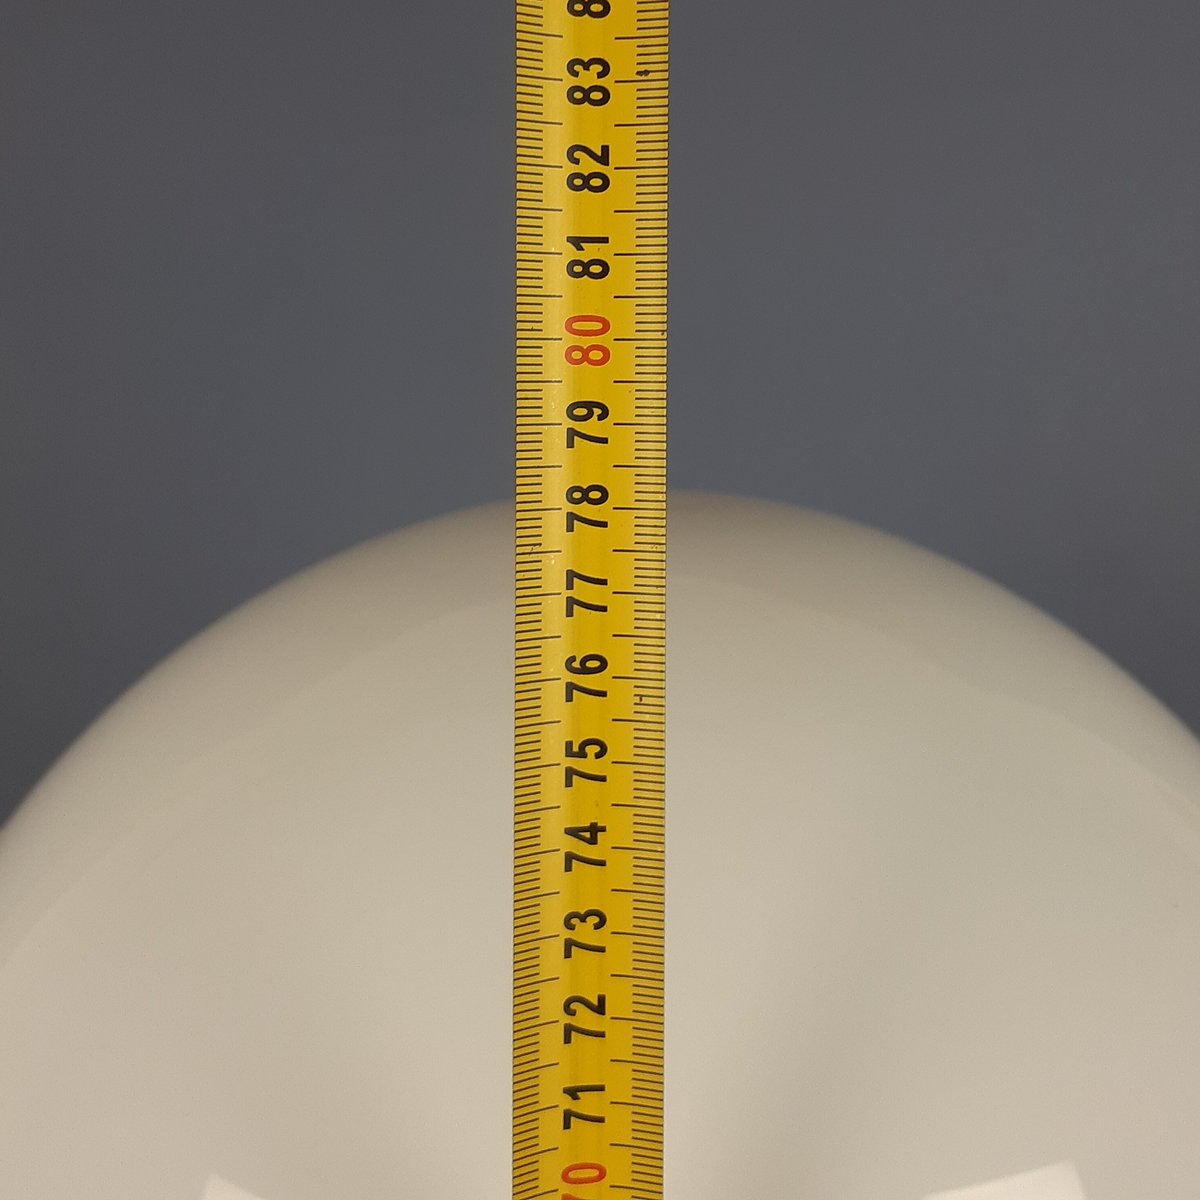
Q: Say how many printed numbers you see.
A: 15